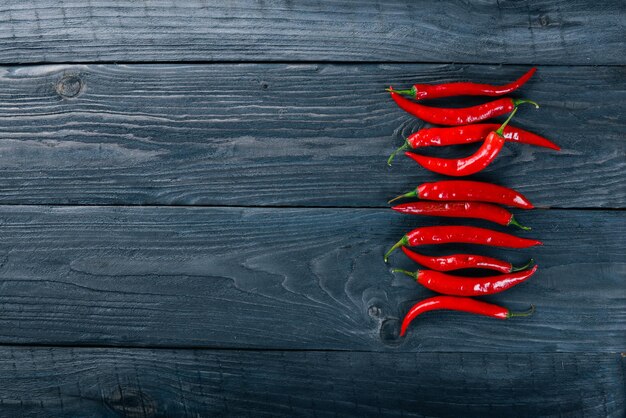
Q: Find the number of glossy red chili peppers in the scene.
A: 10